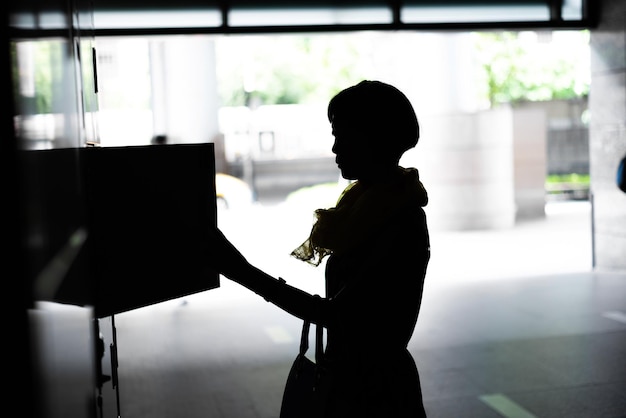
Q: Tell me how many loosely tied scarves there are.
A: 1